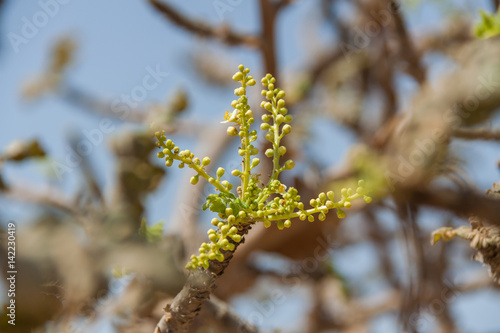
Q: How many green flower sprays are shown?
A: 5